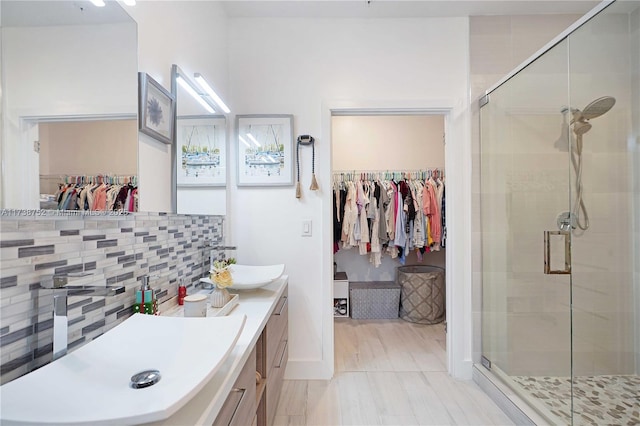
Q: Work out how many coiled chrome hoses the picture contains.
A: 1